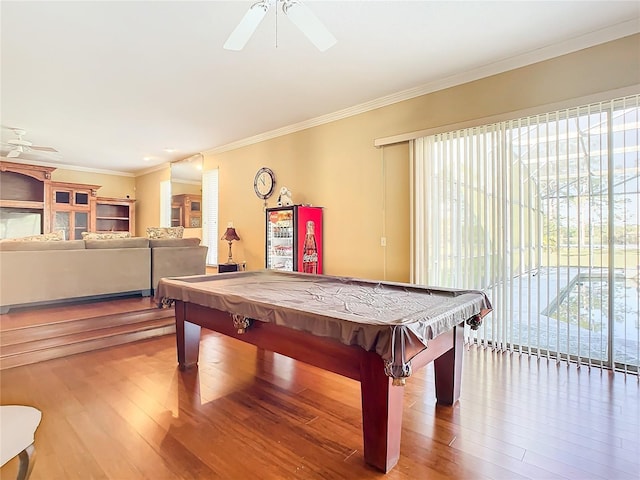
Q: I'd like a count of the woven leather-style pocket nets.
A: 4